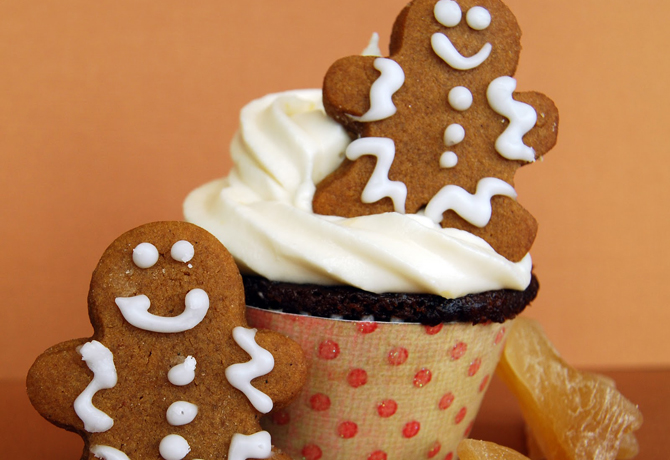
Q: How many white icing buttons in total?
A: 6